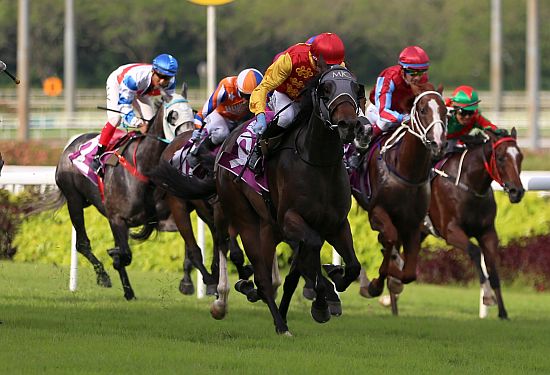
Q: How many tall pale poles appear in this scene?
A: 5